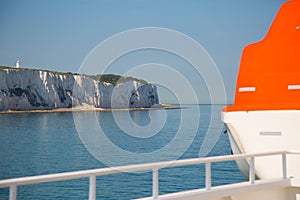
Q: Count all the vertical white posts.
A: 6